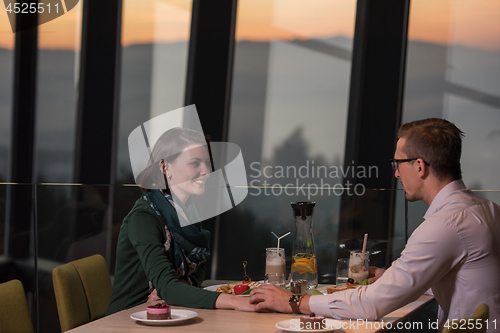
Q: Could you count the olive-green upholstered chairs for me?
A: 3